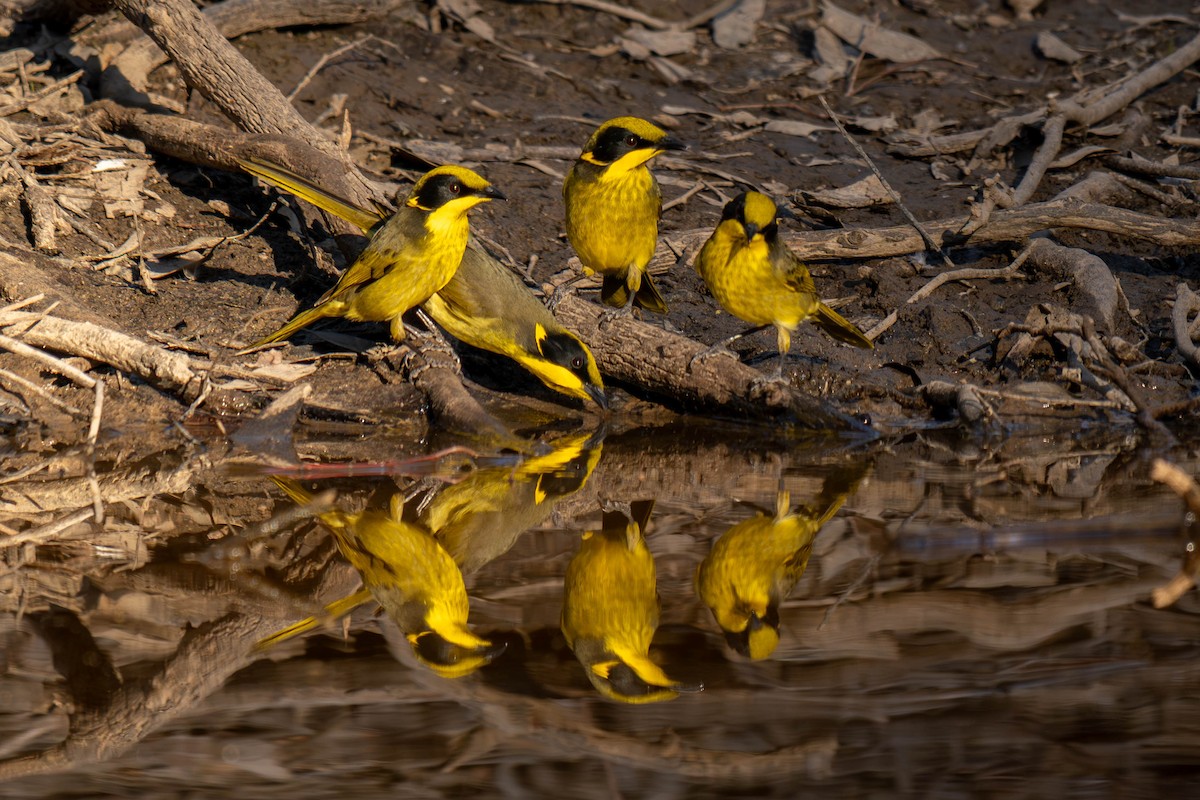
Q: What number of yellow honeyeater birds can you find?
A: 4